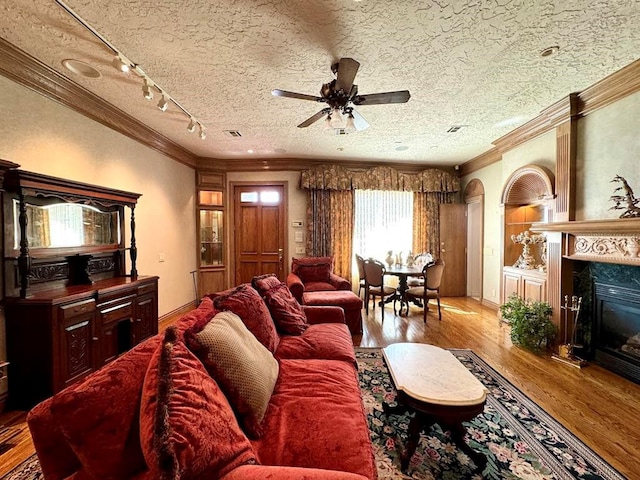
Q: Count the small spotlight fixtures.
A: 5